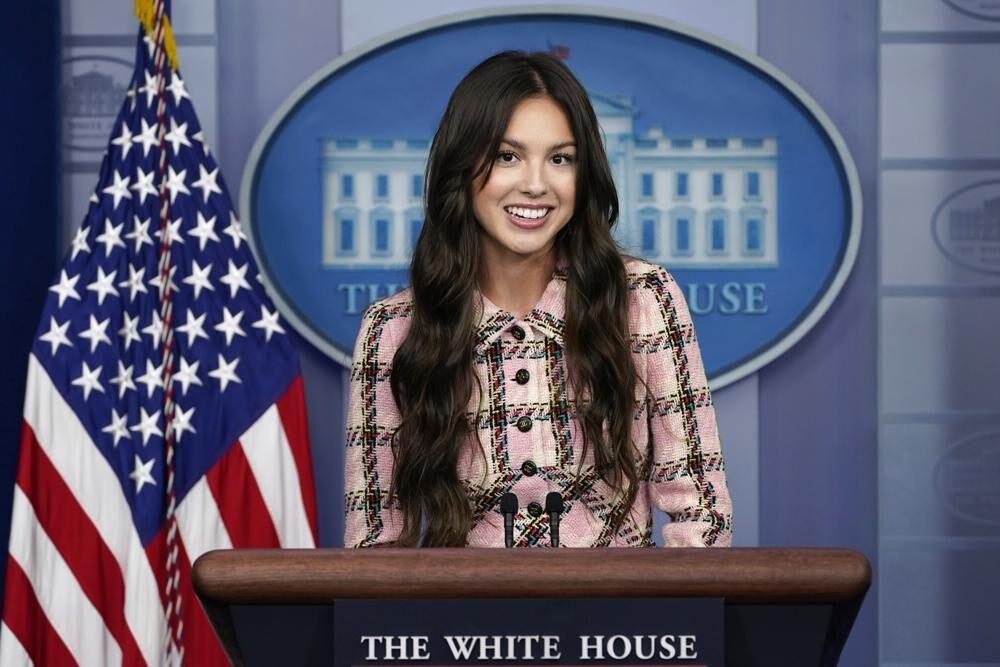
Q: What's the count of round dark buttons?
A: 5